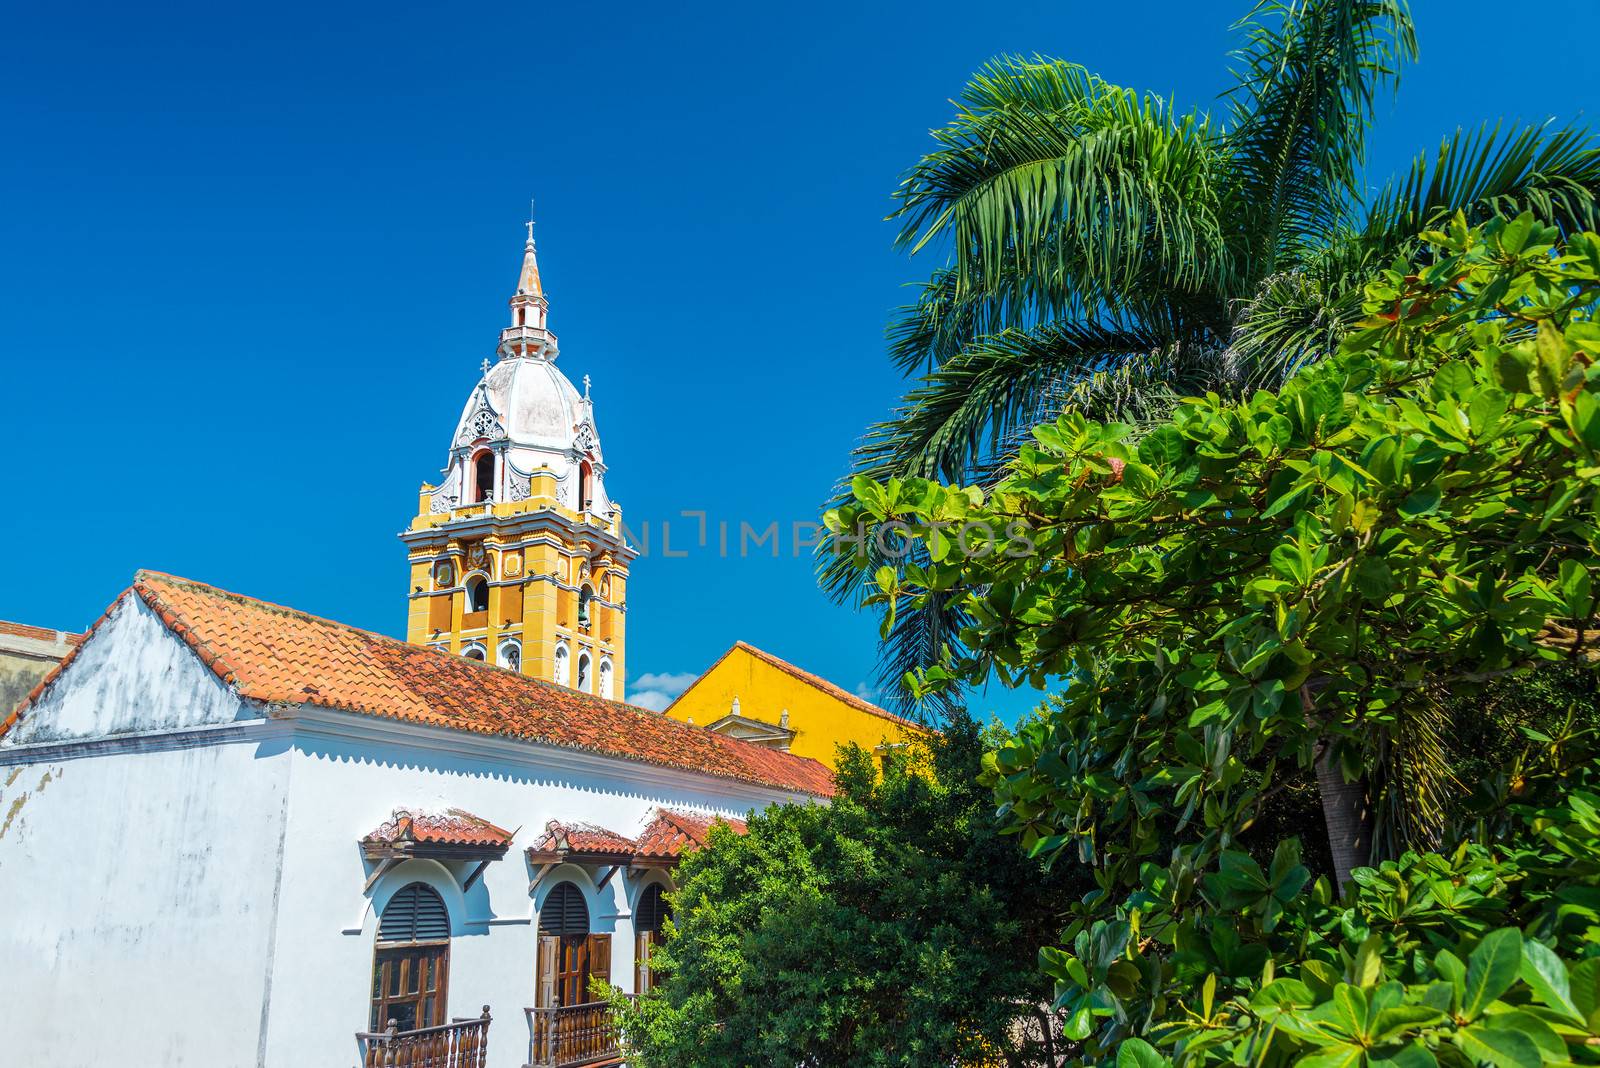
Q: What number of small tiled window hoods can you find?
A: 3